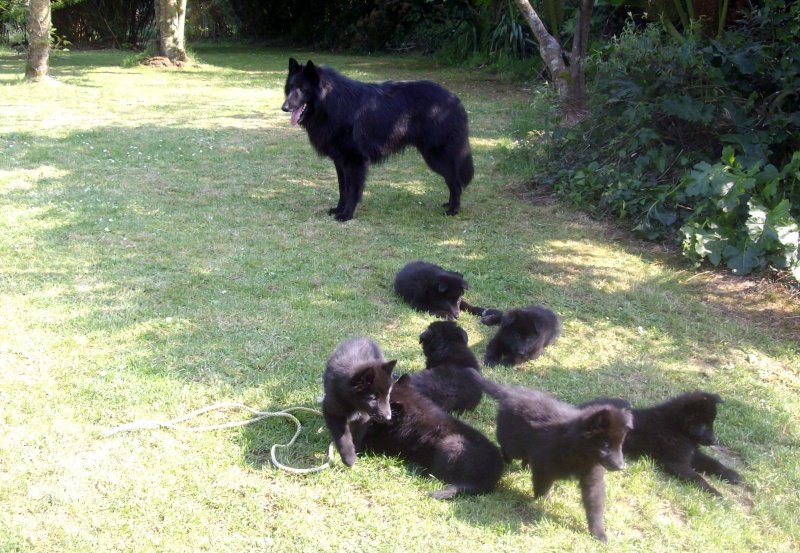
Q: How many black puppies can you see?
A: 7